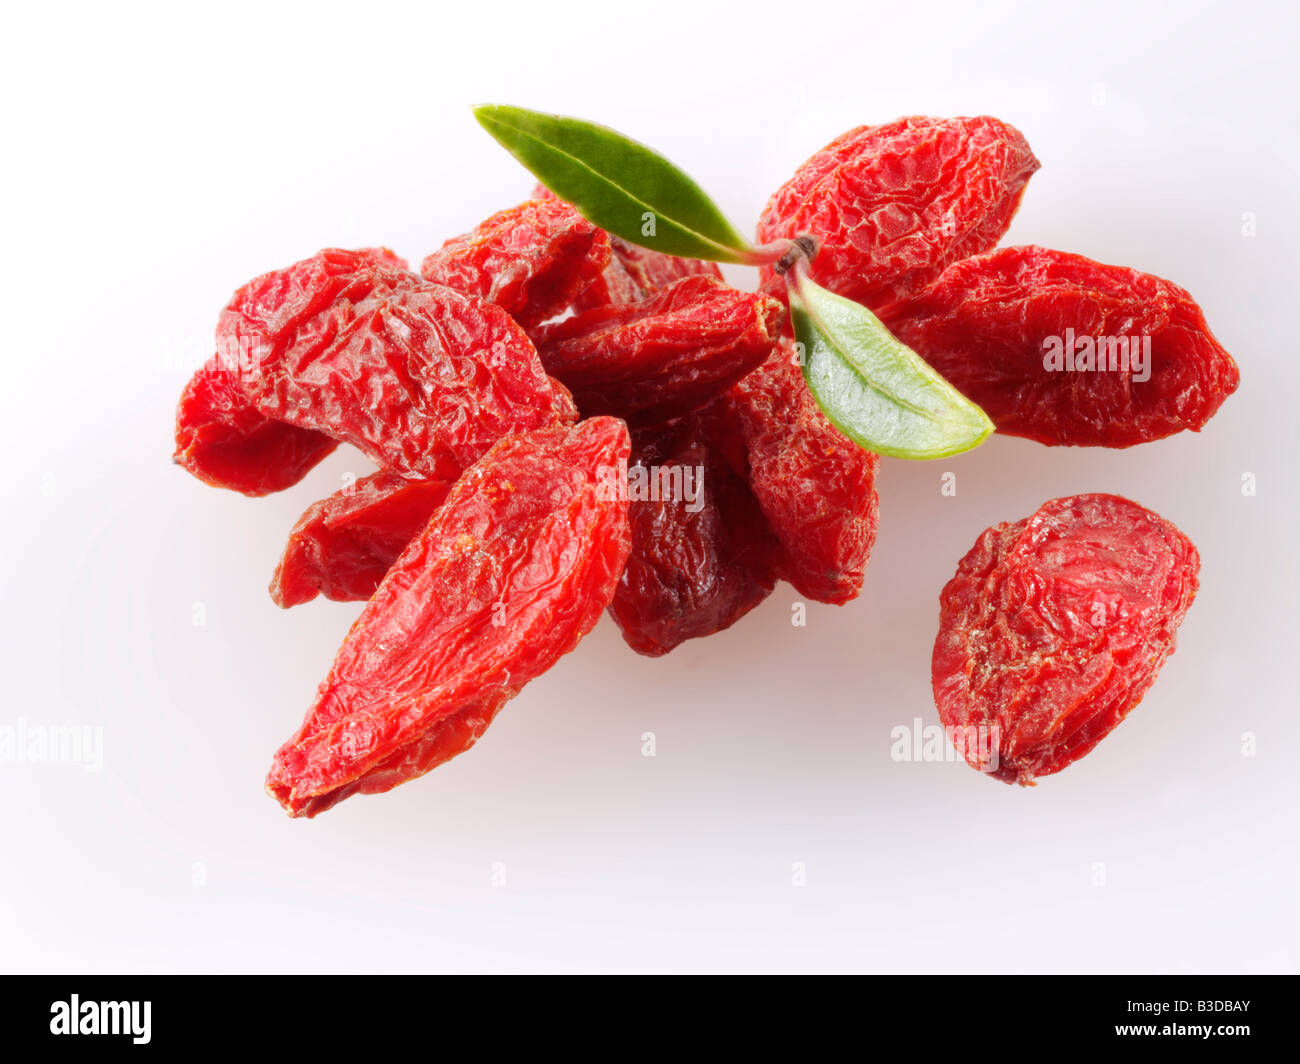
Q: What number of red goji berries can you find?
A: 12